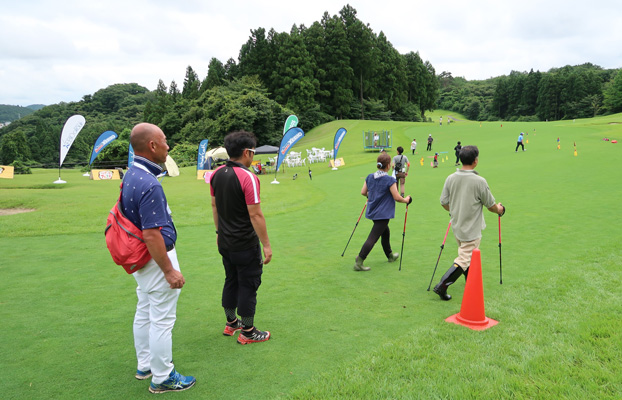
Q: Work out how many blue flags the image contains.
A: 5